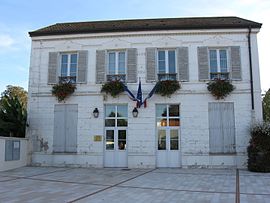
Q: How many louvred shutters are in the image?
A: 8